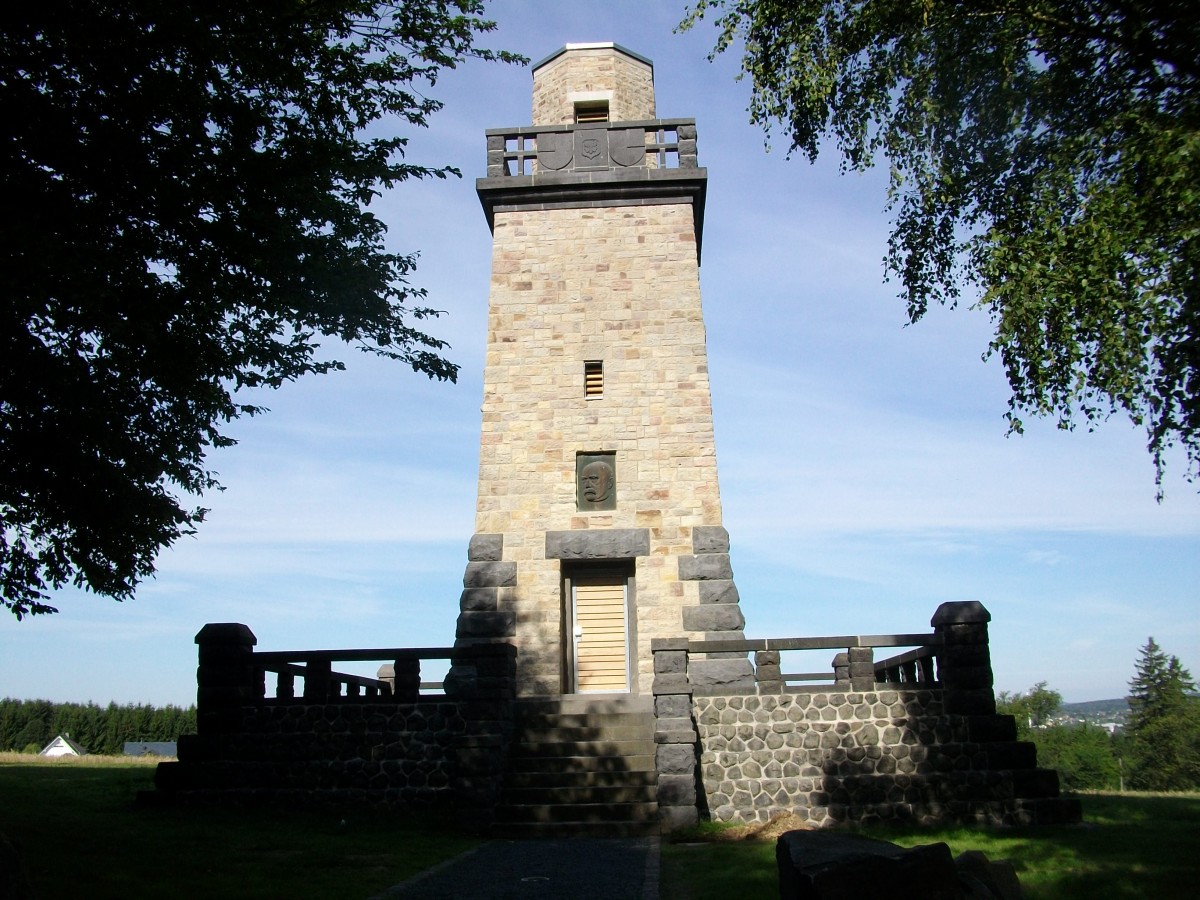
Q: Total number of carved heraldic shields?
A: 3